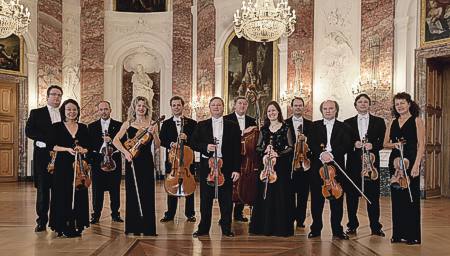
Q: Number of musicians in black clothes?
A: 12